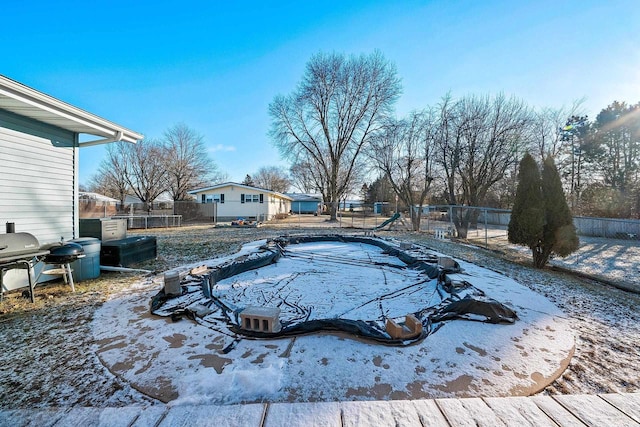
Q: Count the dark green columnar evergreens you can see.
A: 2